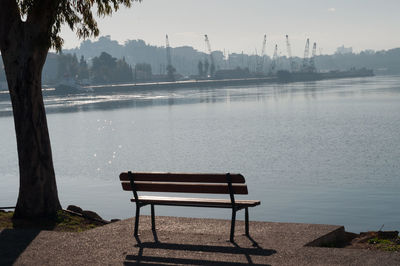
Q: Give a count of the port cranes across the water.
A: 7